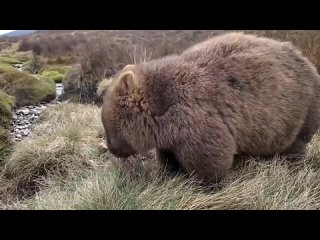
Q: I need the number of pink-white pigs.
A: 0